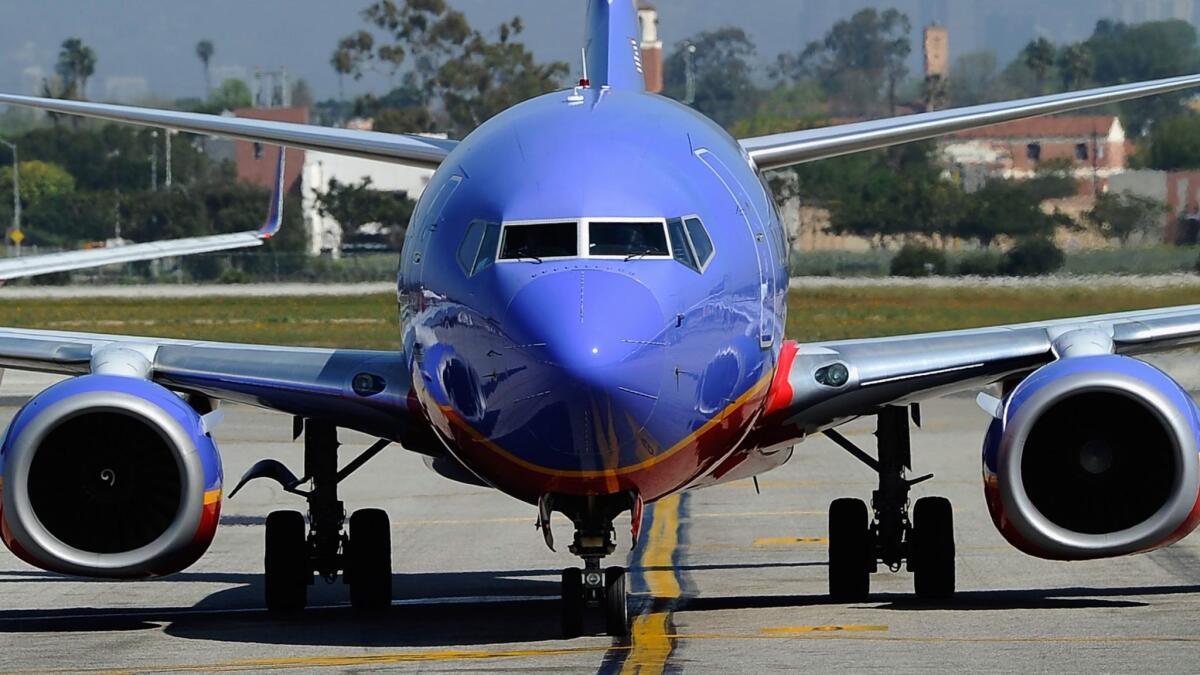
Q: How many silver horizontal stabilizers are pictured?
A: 2